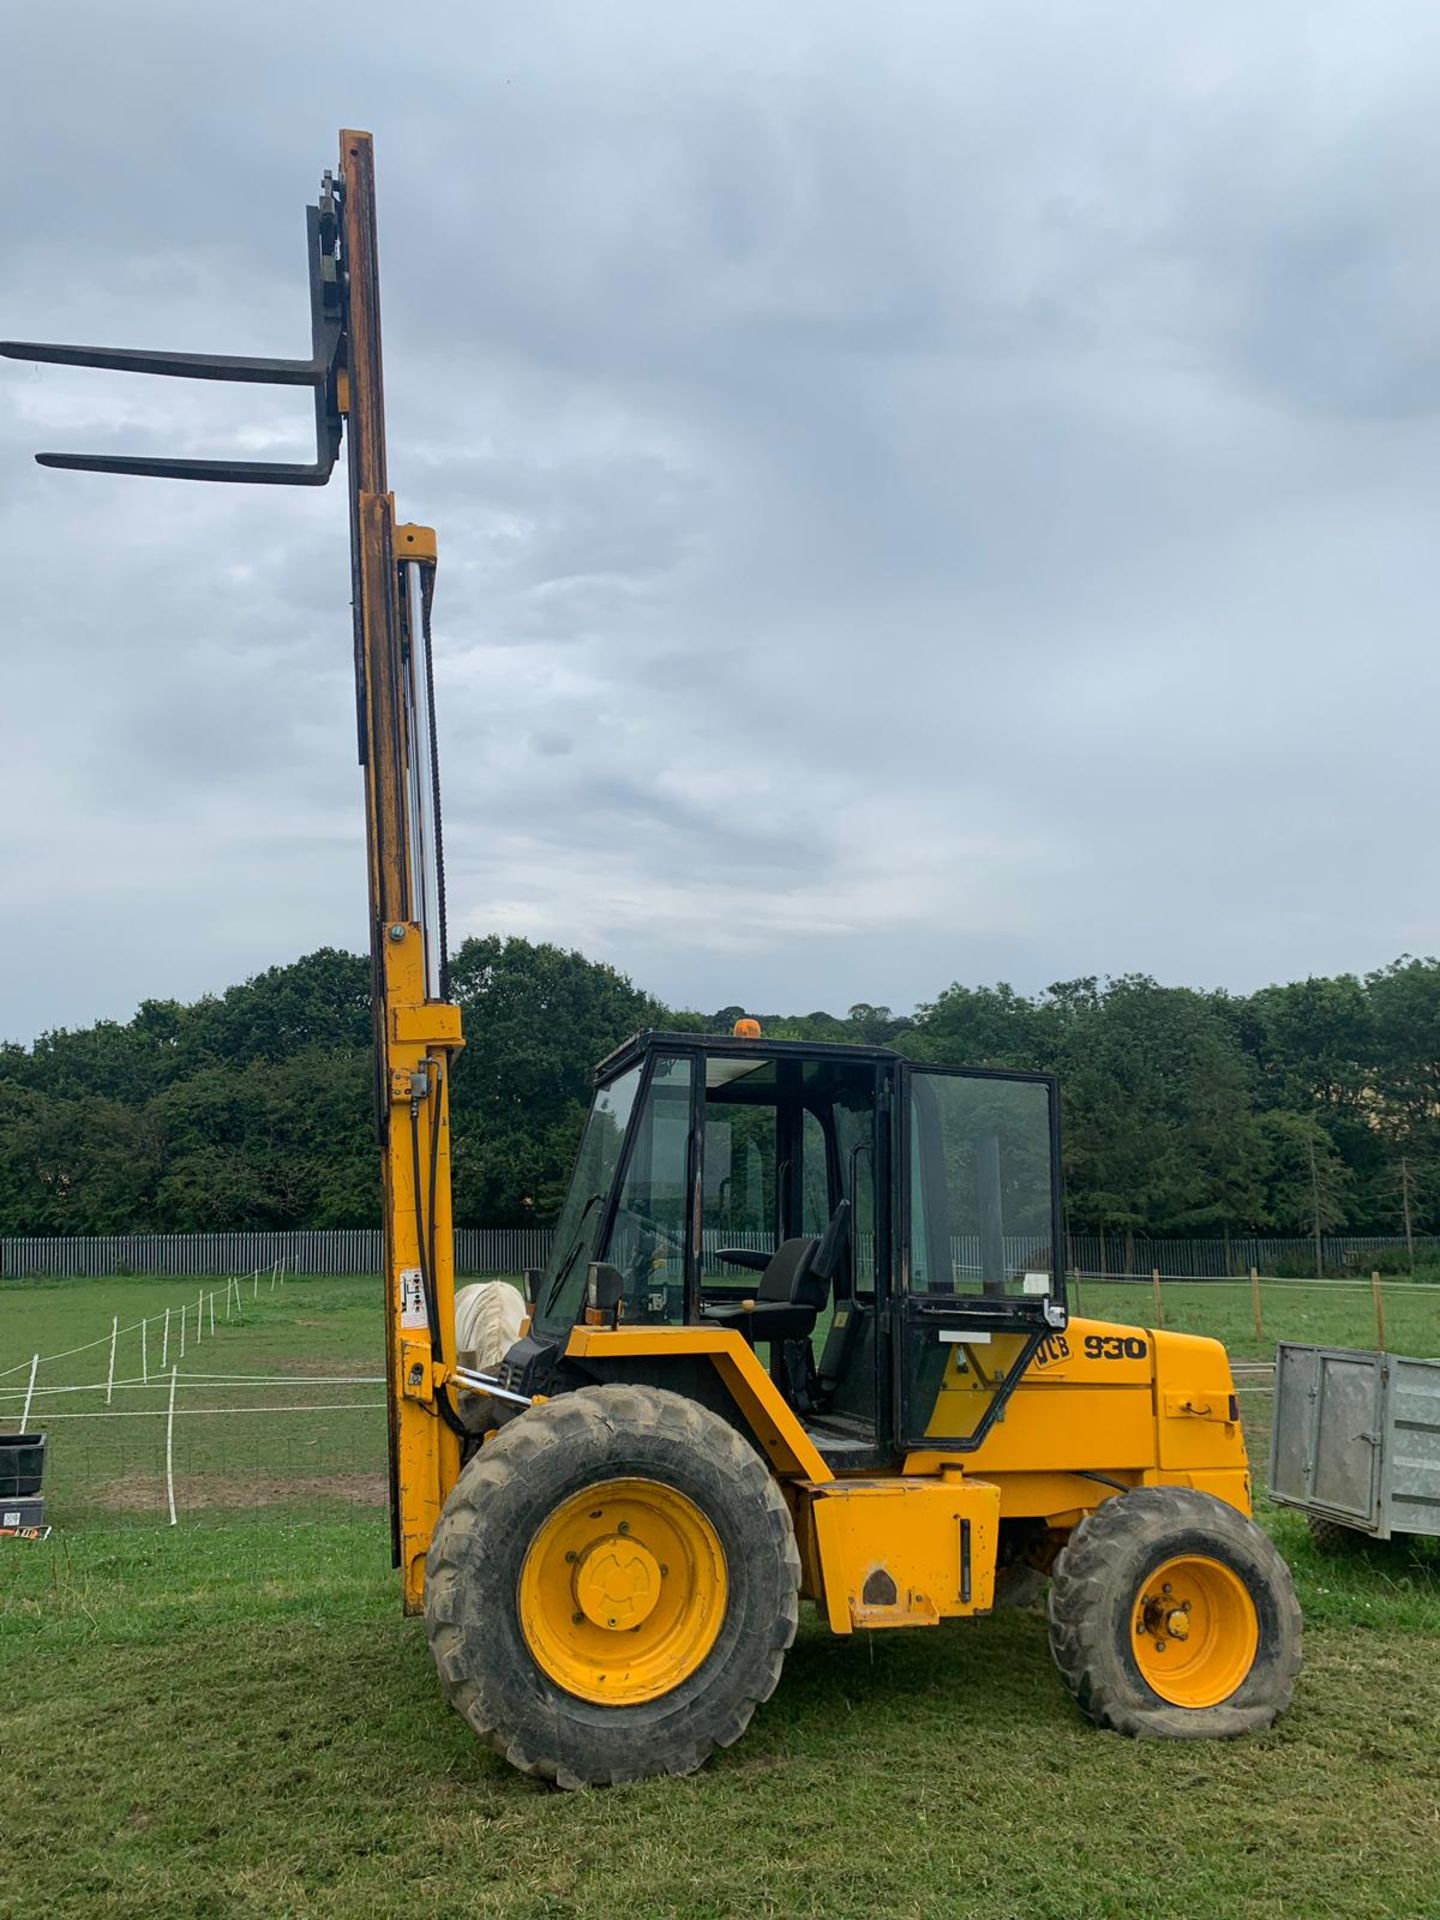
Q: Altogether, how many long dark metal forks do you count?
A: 2